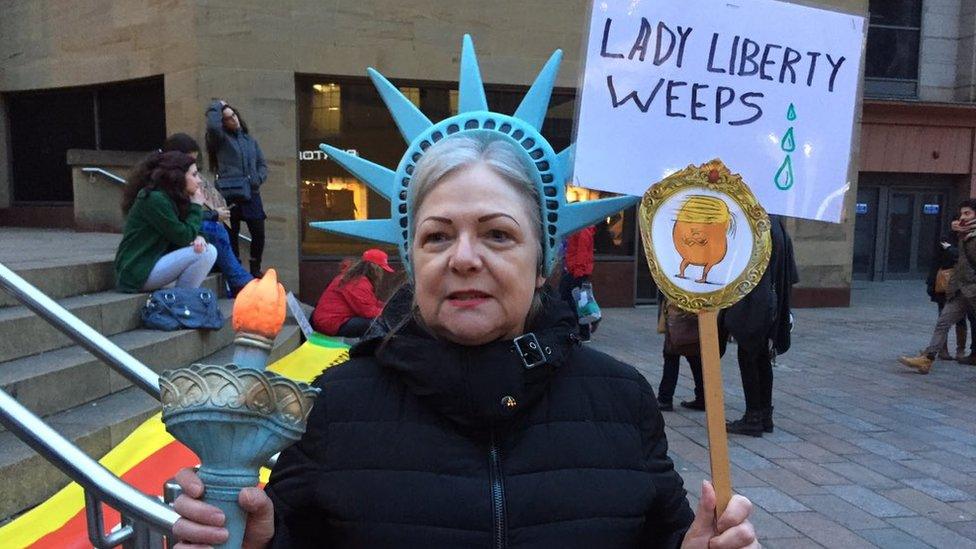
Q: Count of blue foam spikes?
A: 7